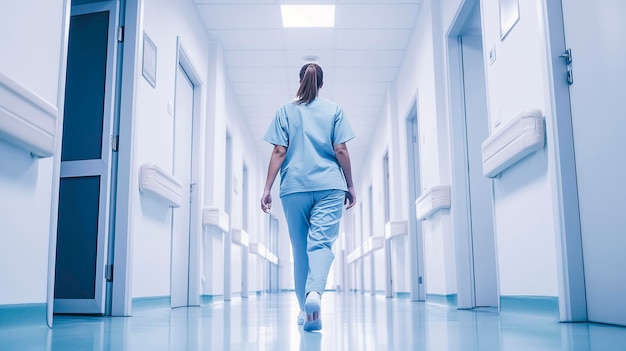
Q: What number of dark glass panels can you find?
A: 2